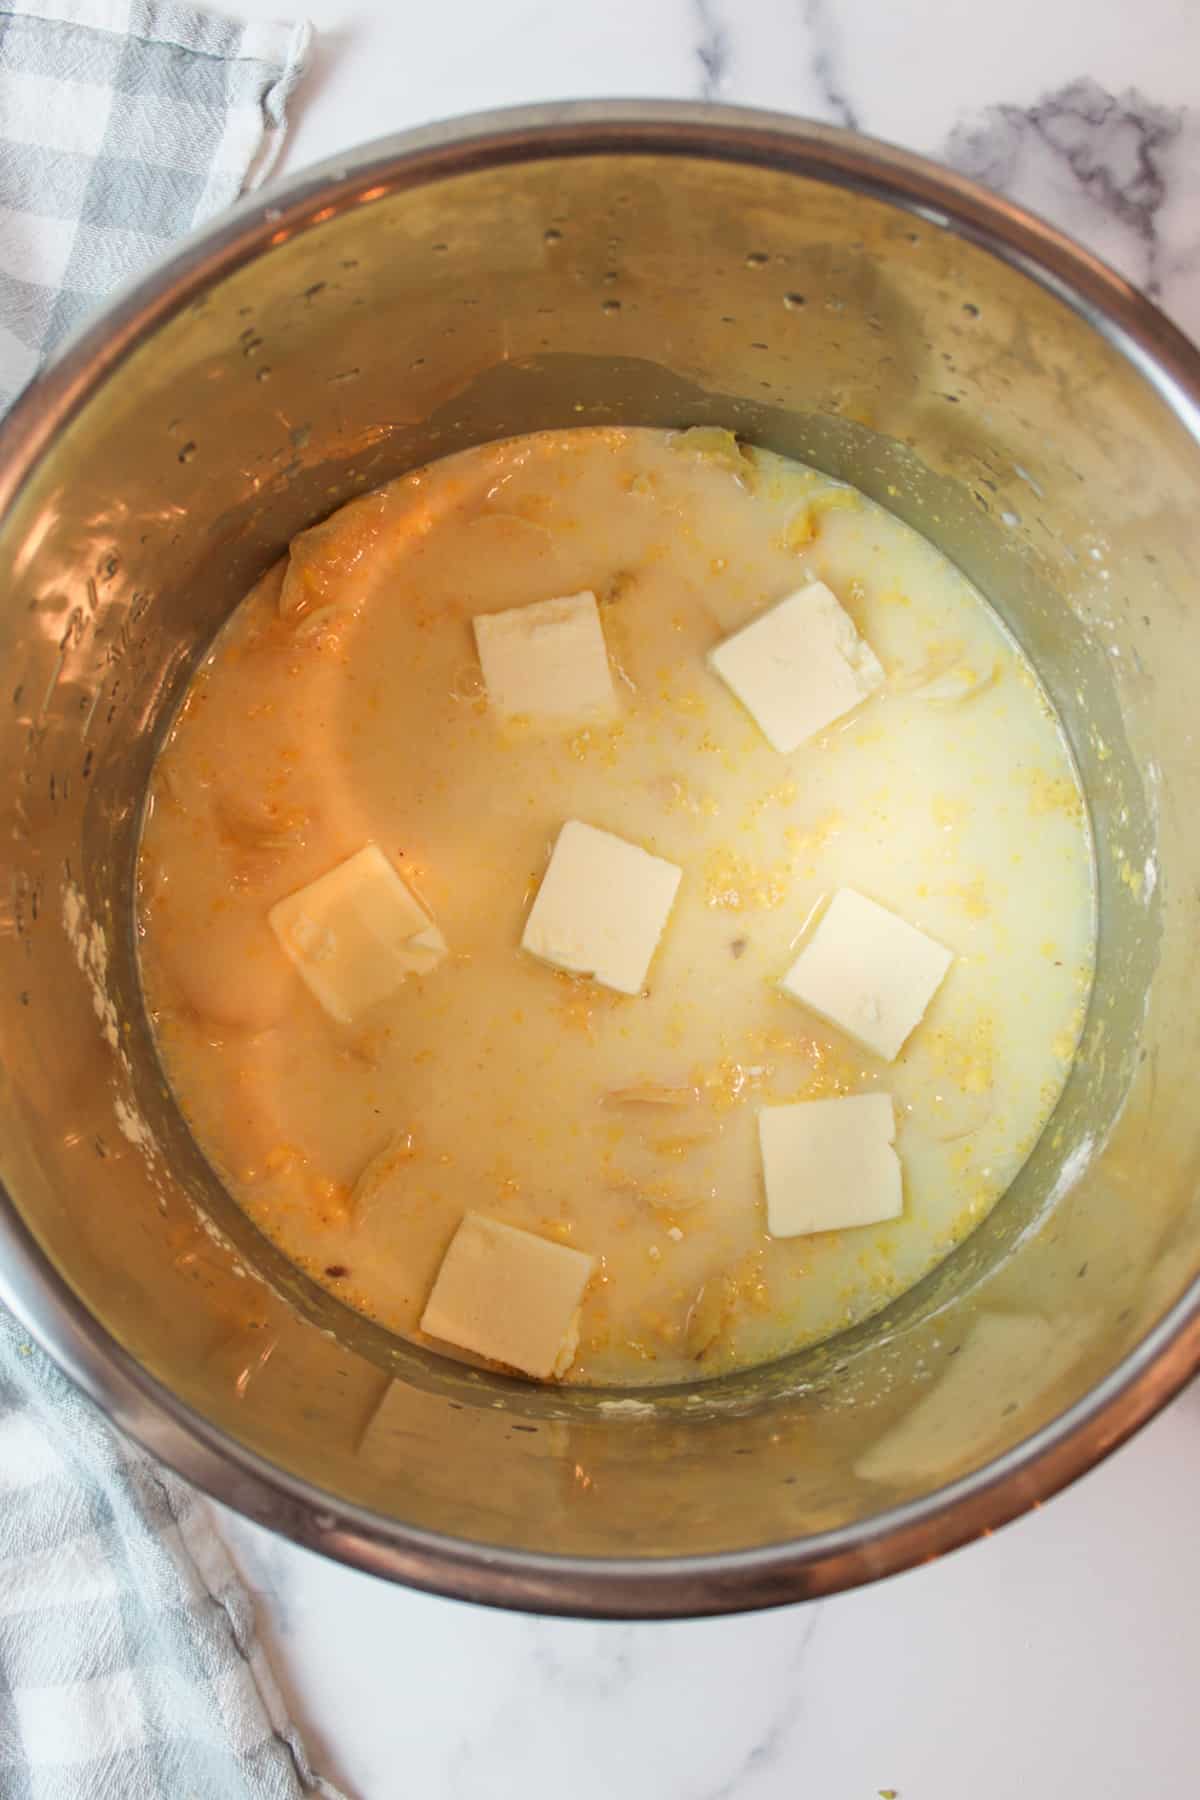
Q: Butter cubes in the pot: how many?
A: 7